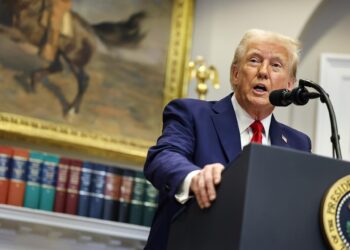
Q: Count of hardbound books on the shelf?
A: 12